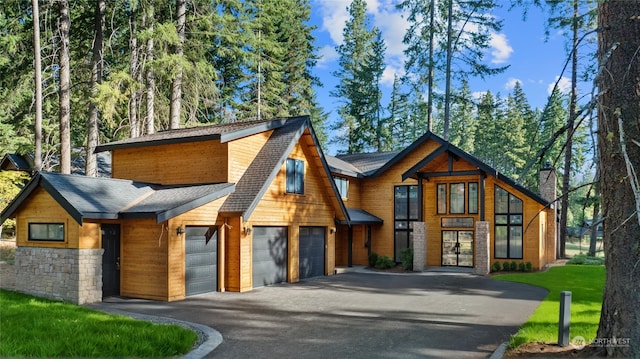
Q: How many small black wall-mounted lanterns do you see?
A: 3